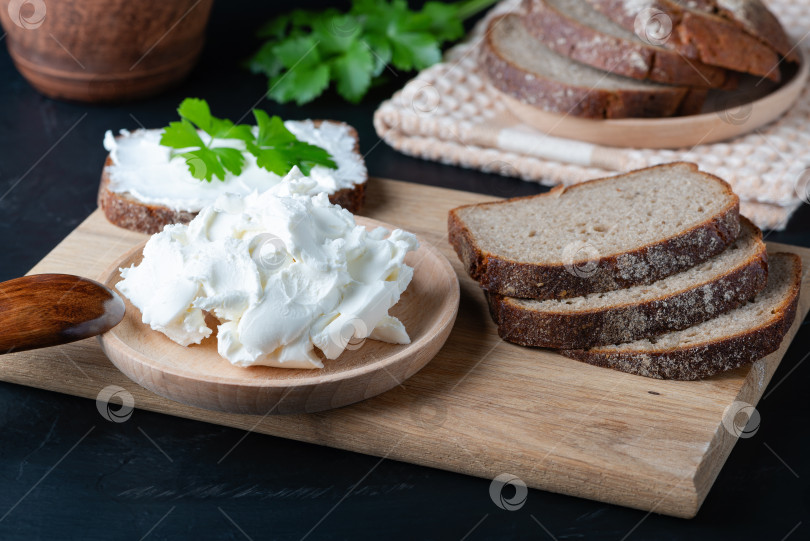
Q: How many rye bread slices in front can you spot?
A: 3